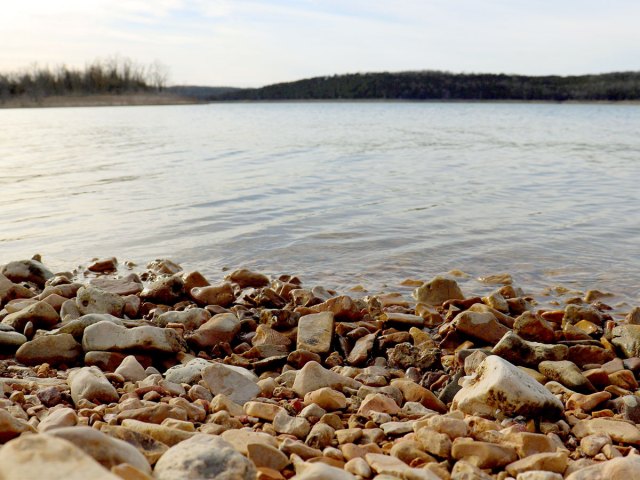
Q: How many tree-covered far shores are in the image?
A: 2